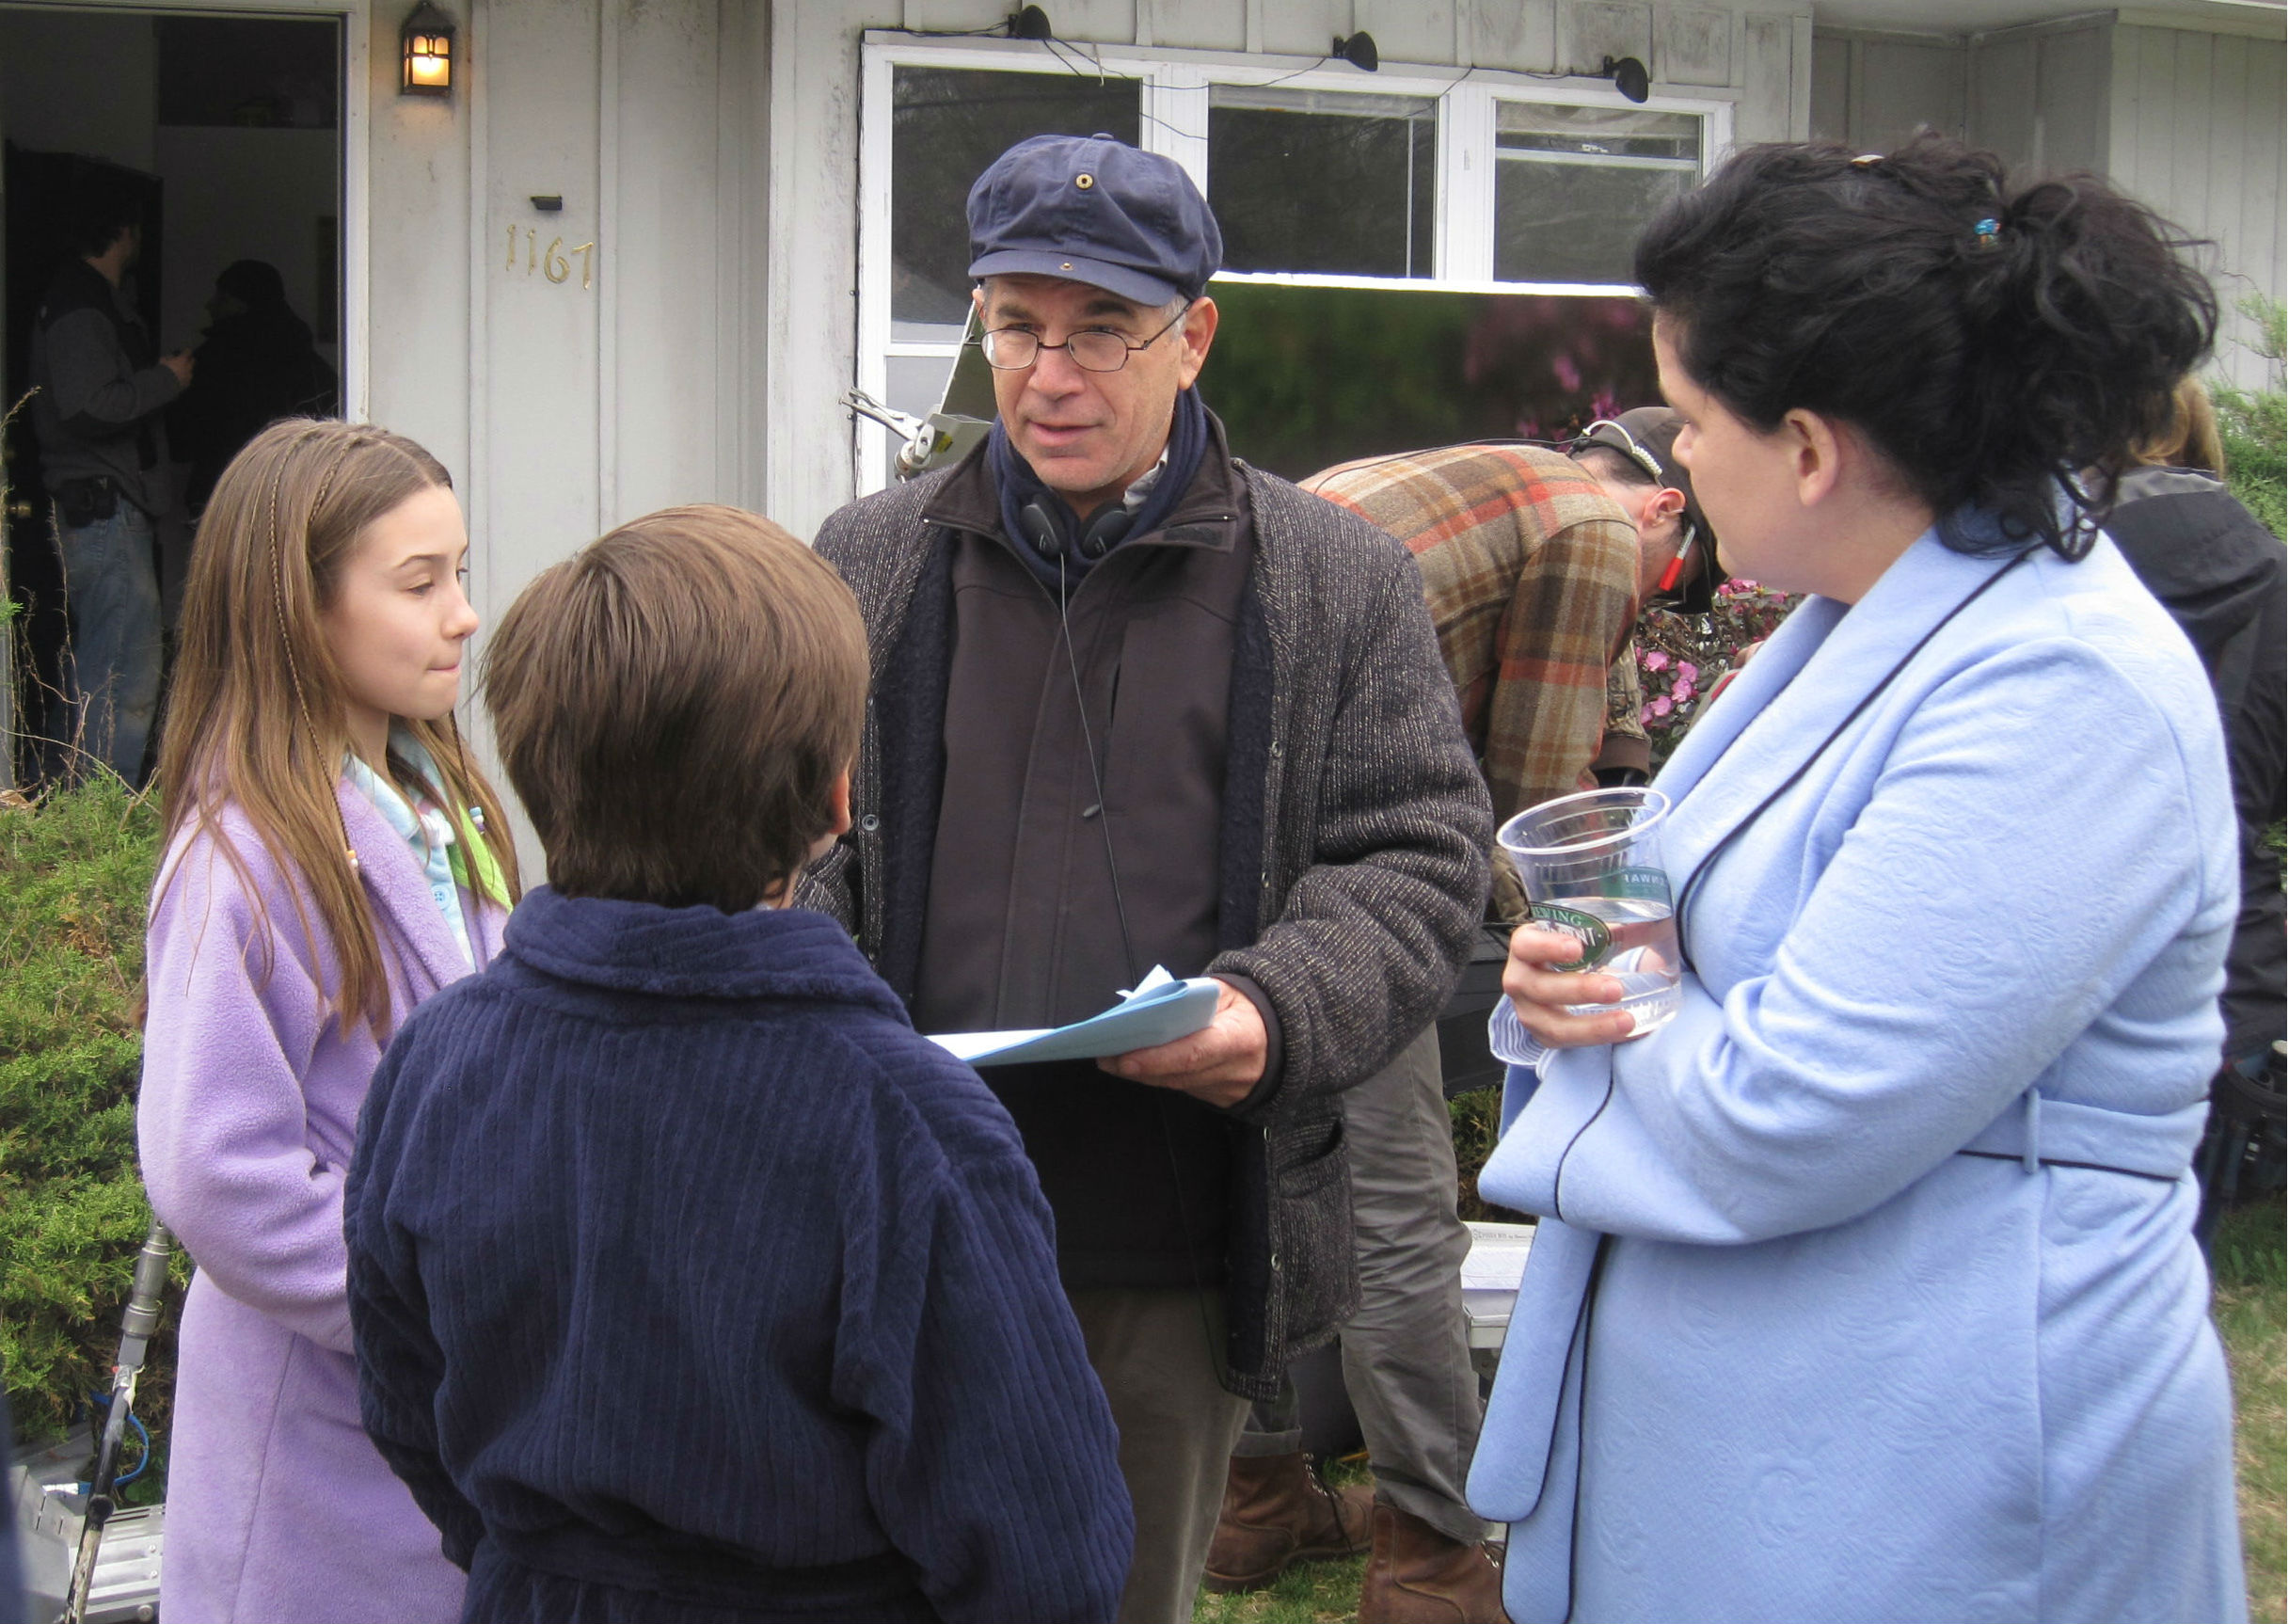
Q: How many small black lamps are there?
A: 3